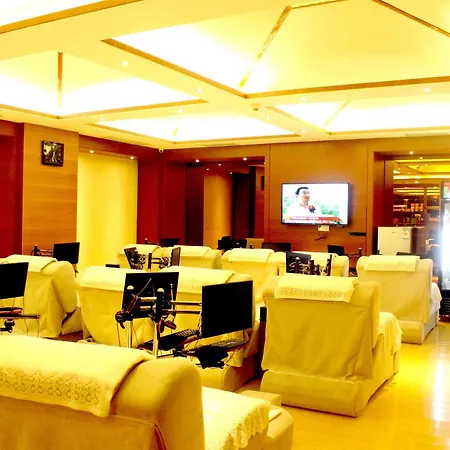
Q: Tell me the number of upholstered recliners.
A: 10